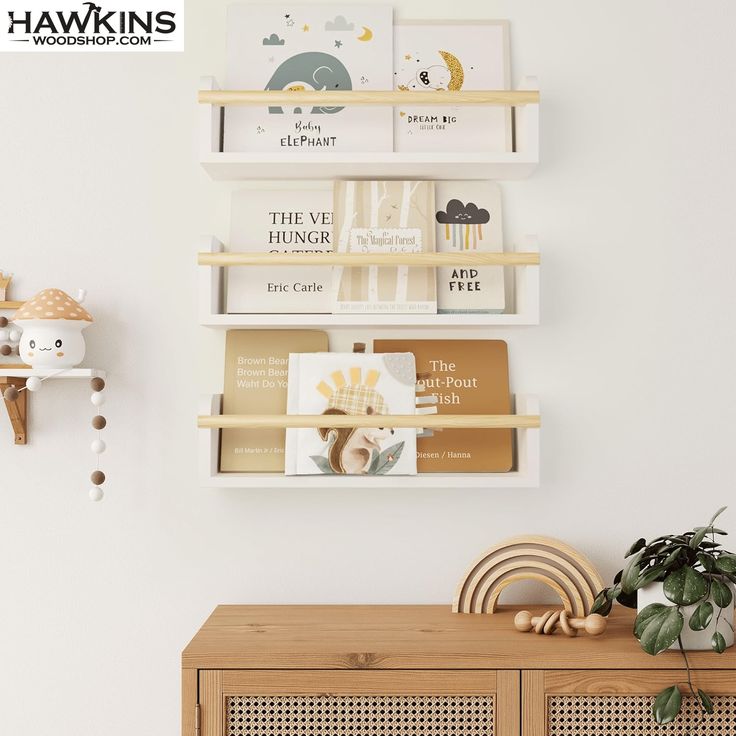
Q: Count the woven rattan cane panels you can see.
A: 2